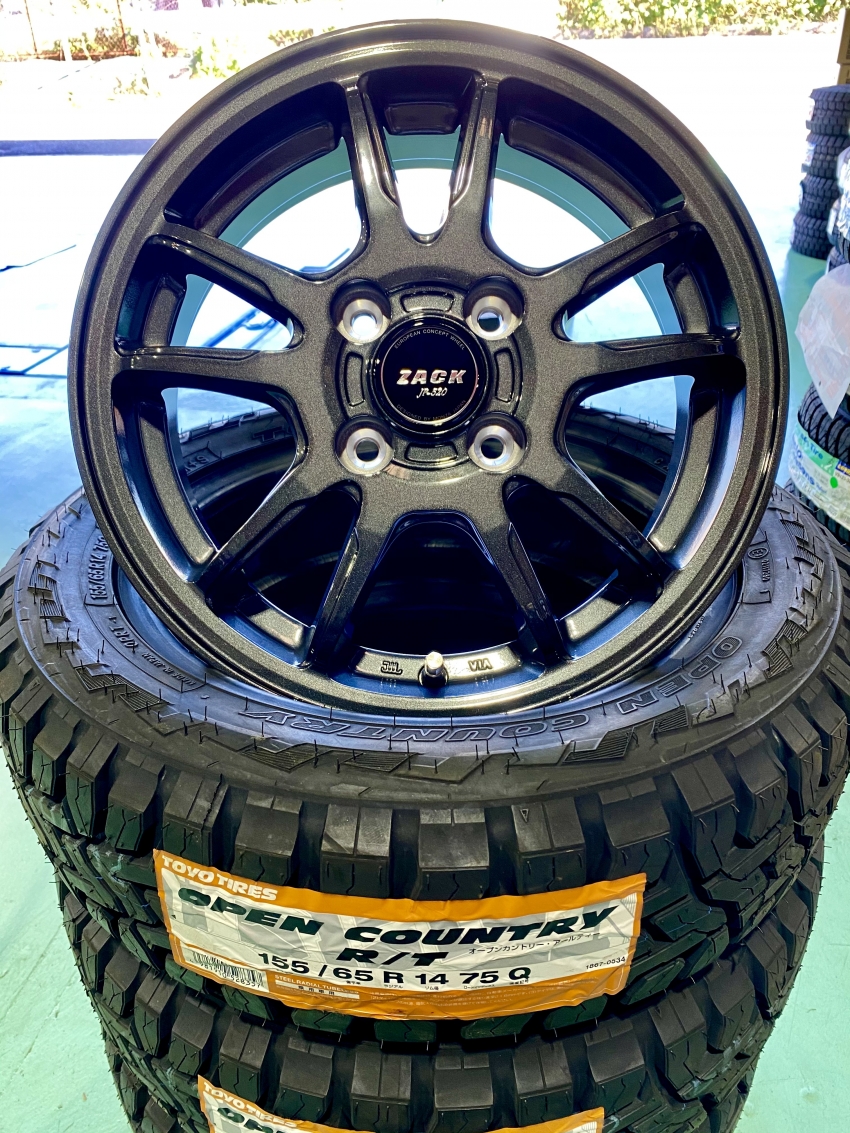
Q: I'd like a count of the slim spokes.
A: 10